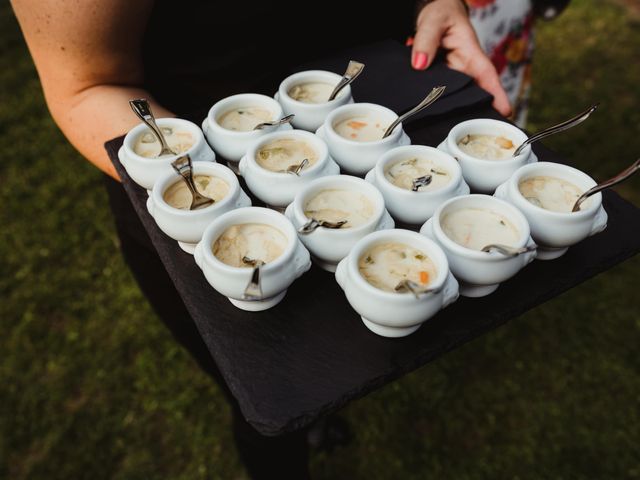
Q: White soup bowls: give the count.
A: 13